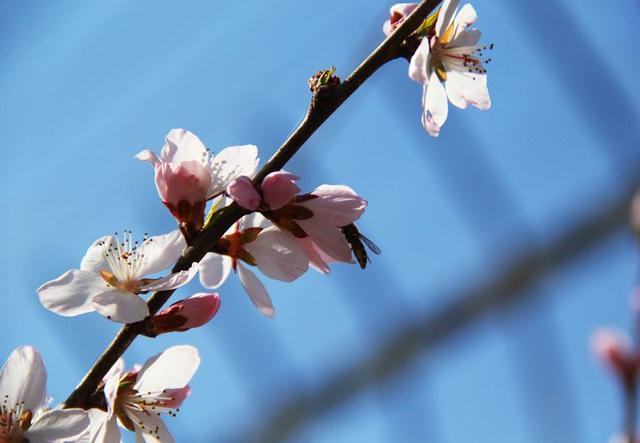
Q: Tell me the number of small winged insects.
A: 1